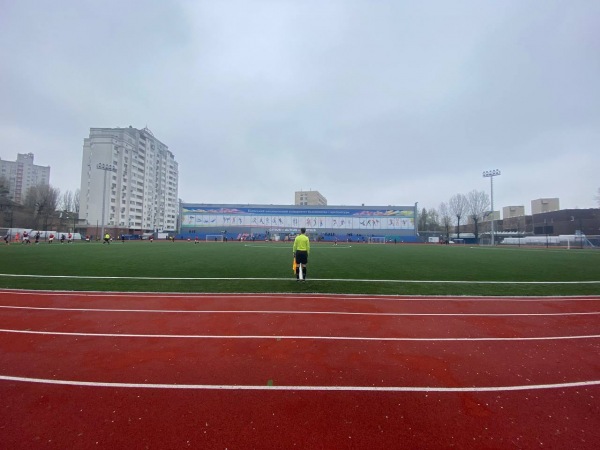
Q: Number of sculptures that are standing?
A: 0